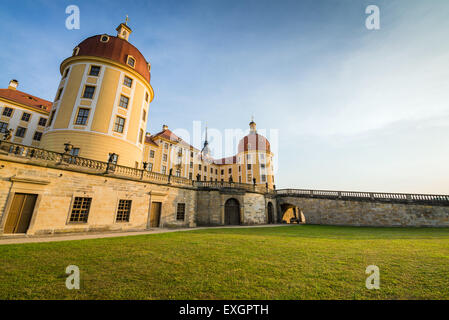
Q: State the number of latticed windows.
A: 3